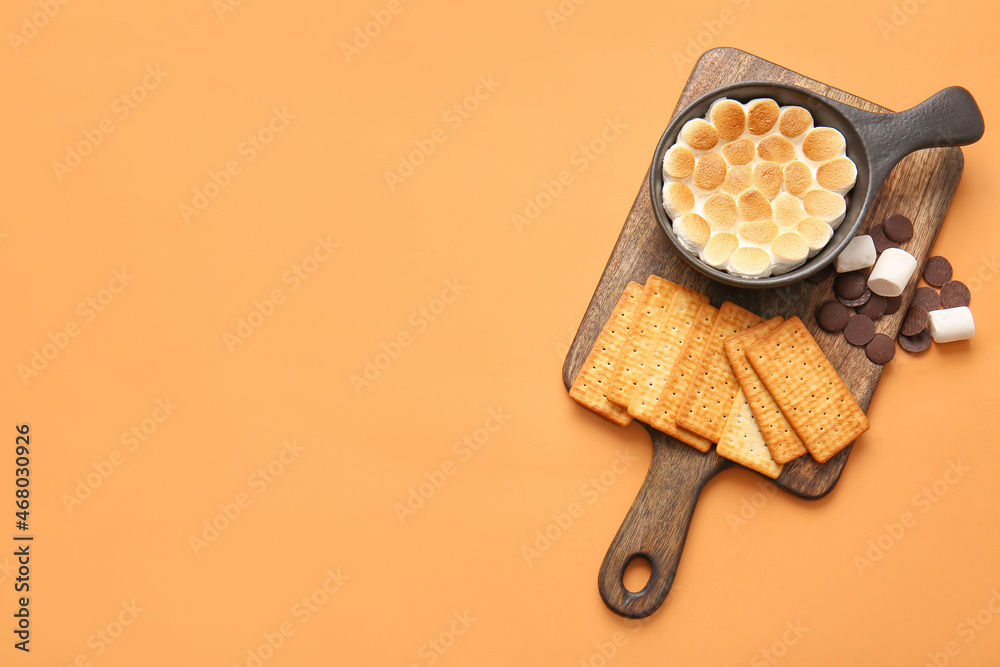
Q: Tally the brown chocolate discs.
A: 15